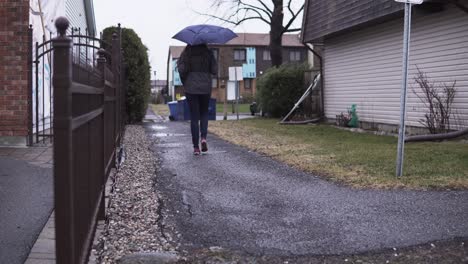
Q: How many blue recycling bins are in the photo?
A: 3